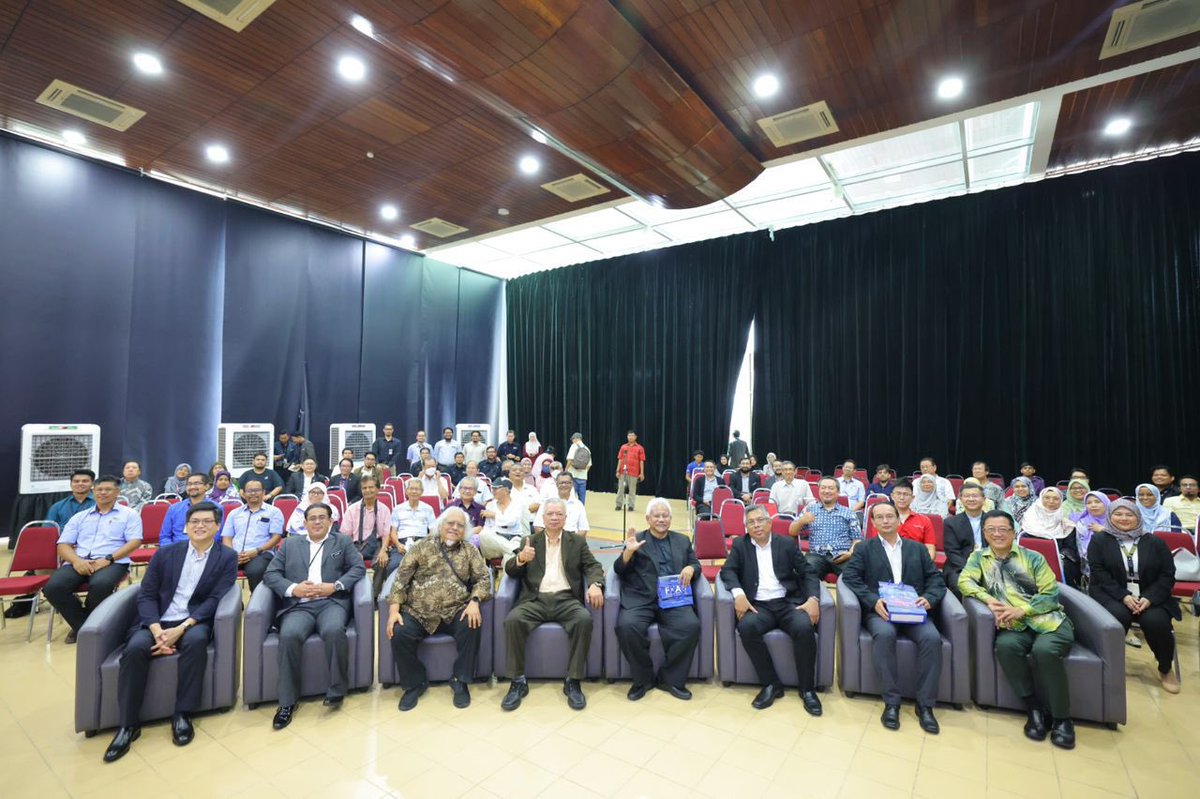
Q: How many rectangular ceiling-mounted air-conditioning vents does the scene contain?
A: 6